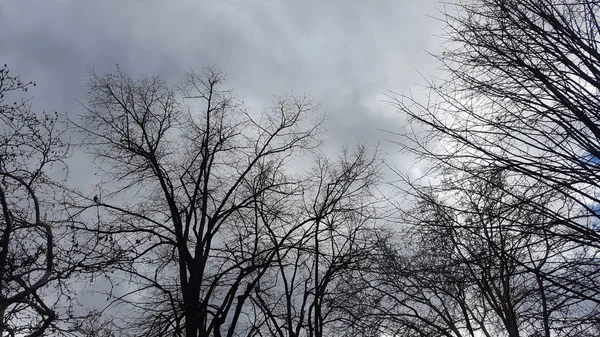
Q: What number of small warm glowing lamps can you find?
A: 0